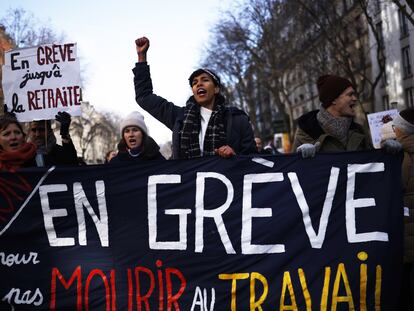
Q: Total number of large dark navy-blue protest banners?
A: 1